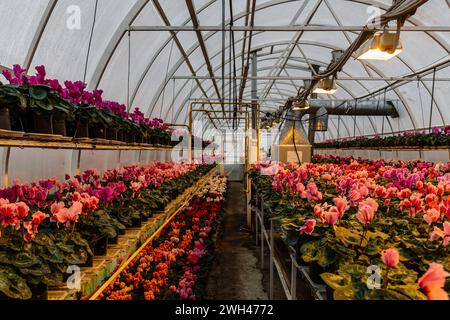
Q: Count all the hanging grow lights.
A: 3